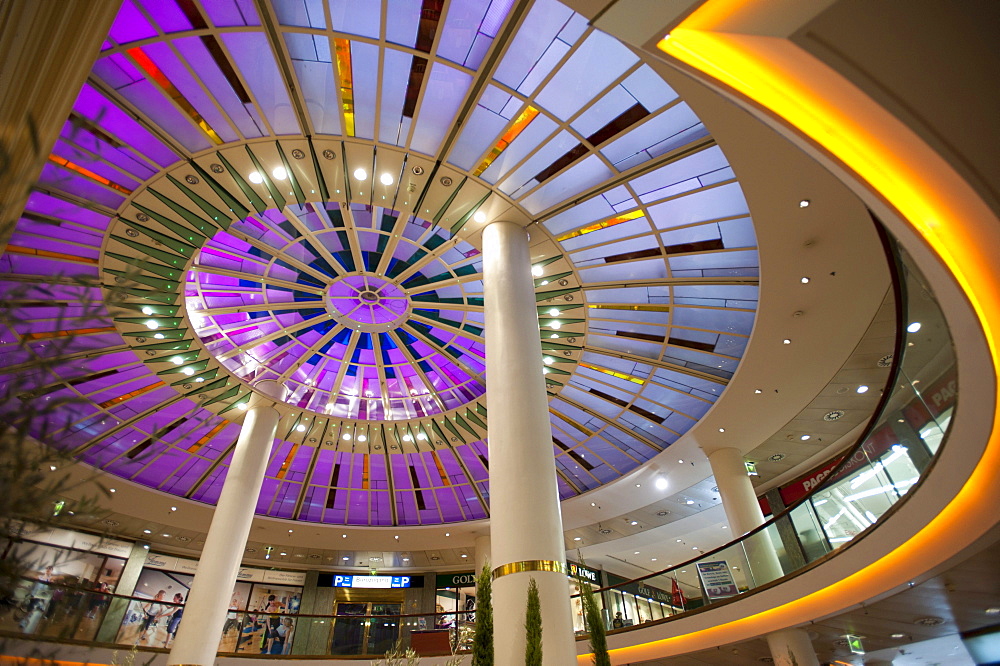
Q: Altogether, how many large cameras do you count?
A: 0